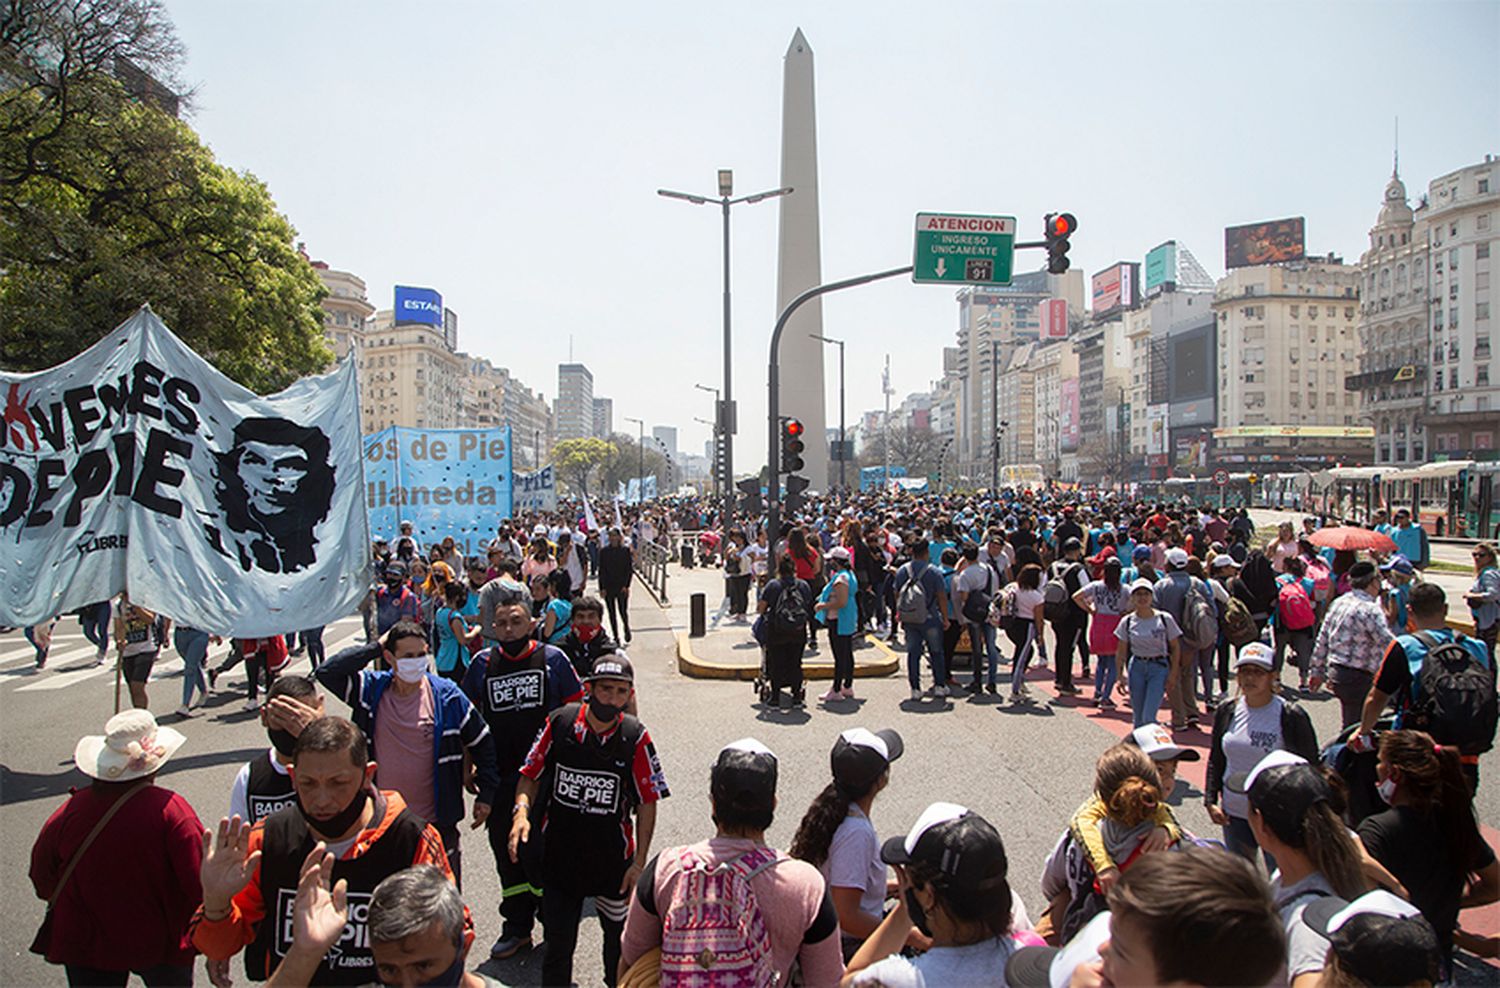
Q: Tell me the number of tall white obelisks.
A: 1